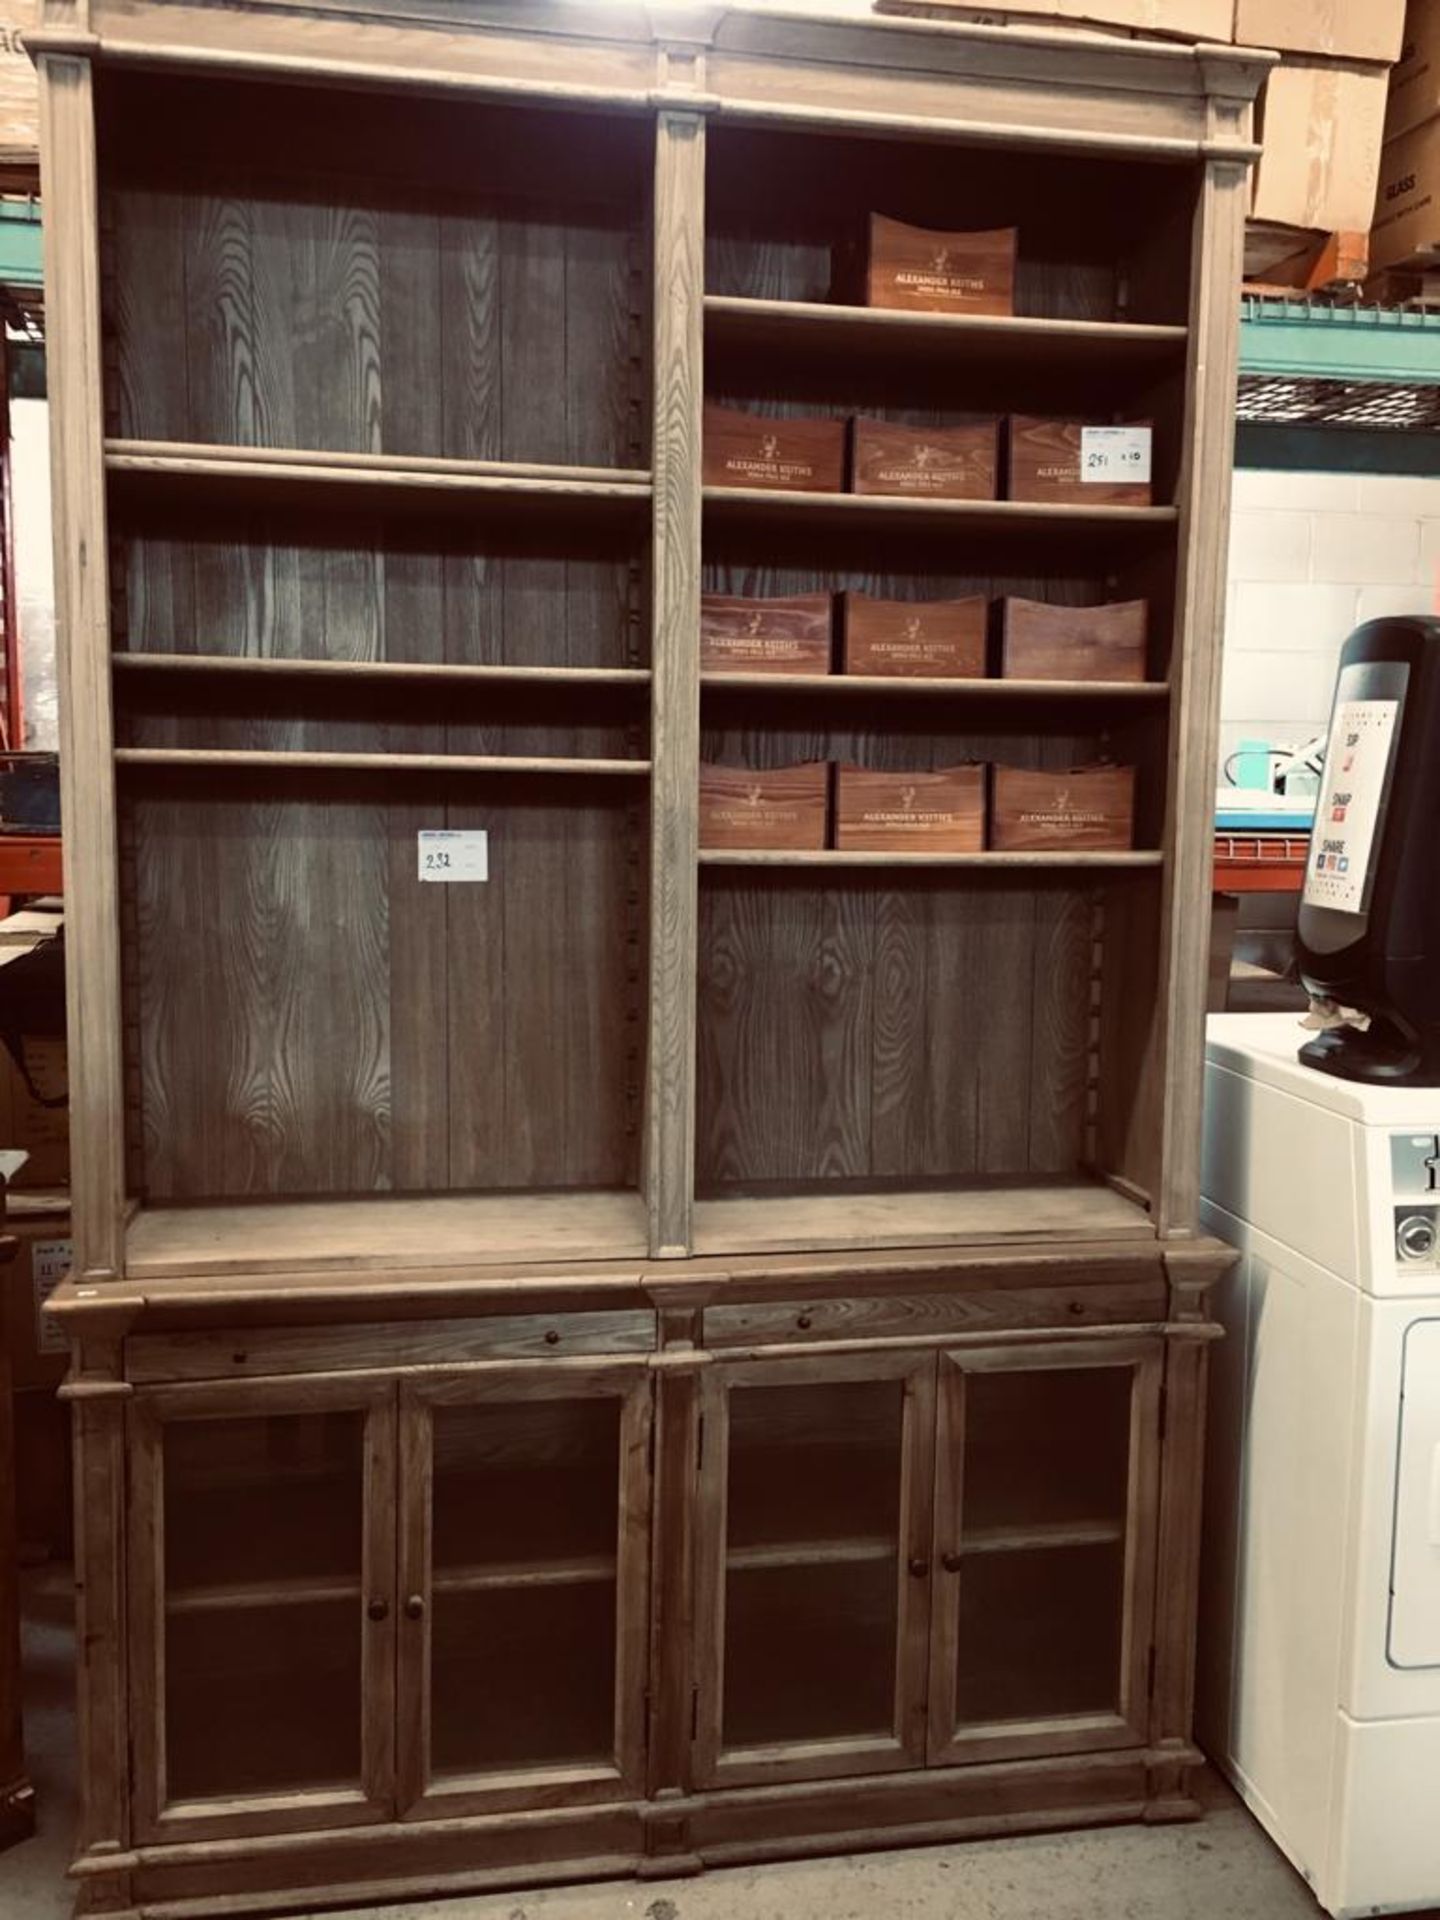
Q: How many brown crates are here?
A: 10